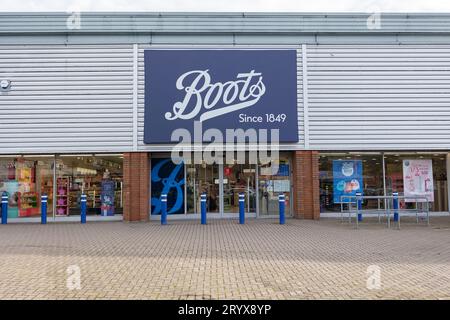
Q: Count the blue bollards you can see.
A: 9